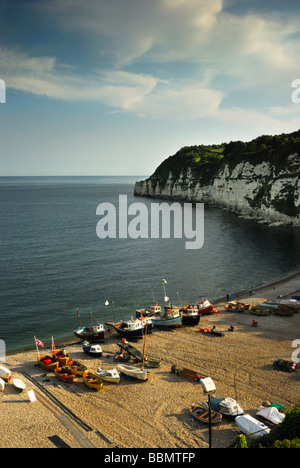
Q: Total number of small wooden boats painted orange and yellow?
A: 5